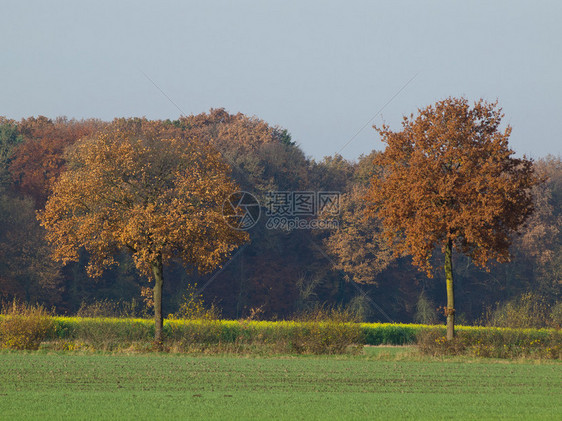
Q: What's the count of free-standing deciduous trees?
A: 2